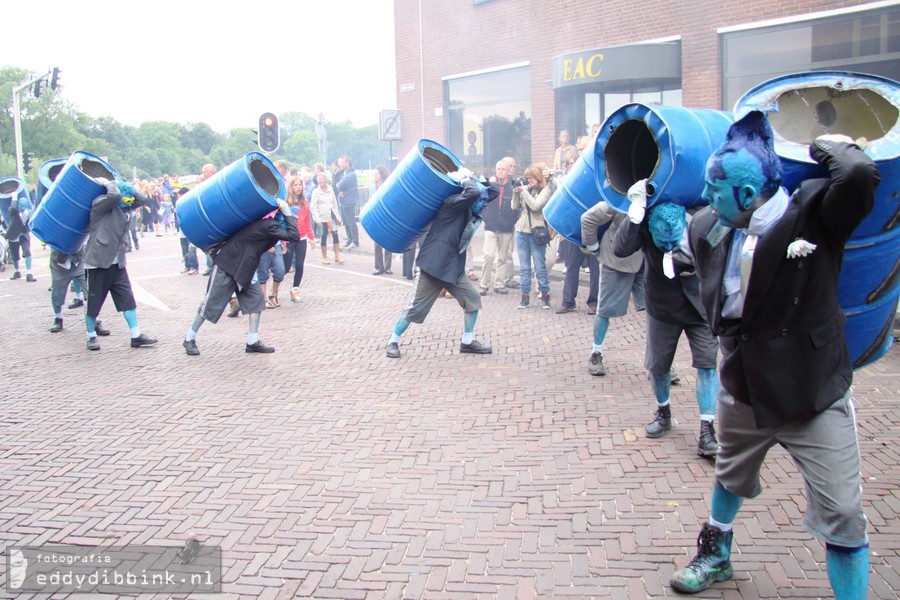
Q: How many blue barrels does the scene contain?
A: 8